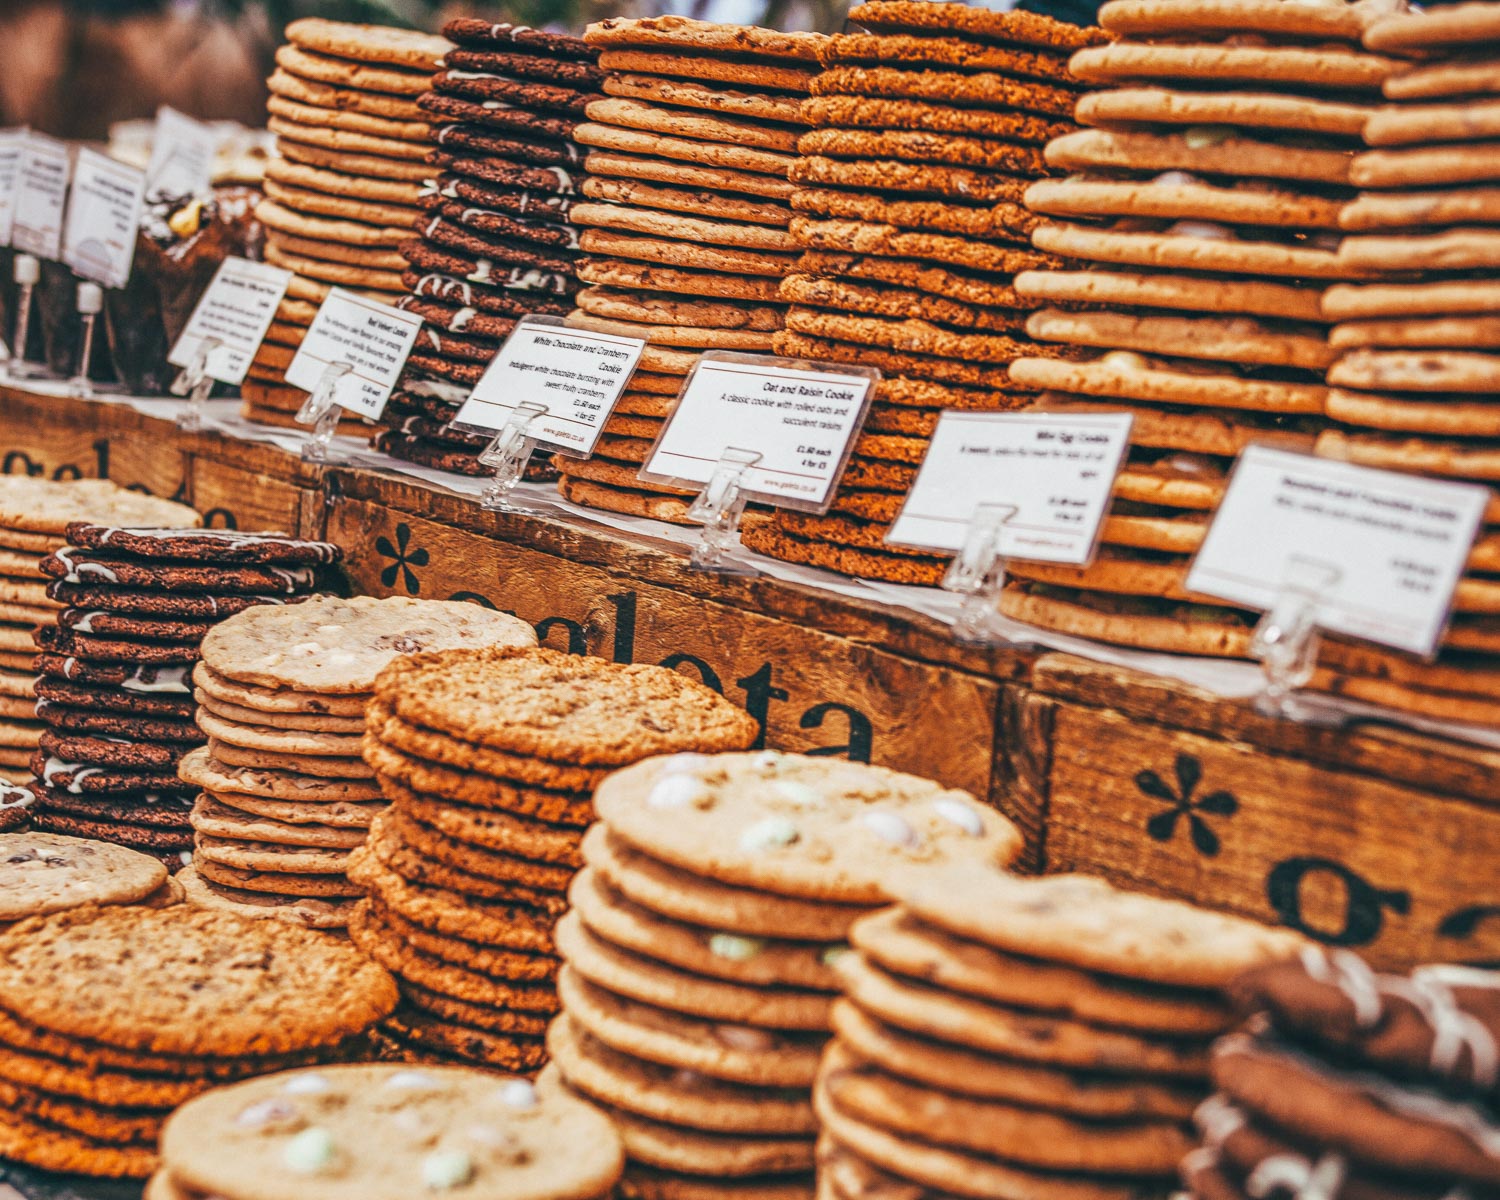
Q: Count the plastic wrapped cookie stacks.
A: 0